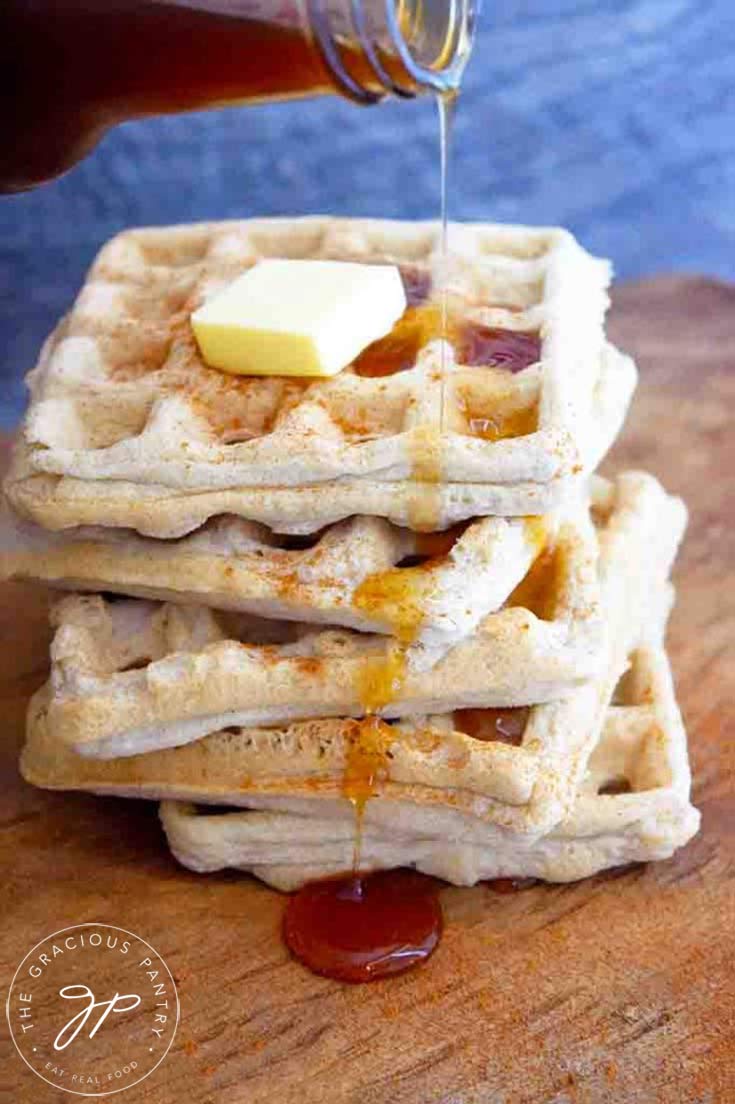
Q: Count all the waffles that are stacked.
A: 5